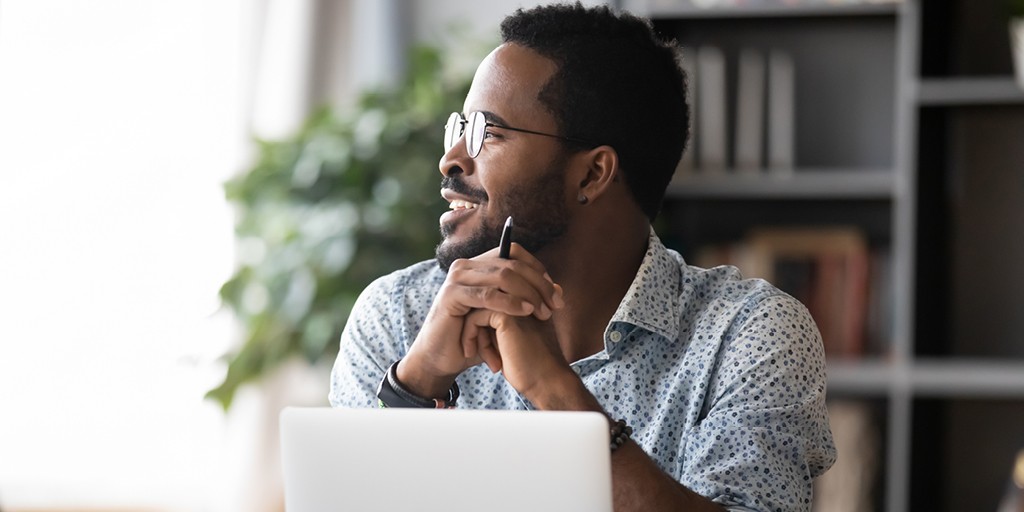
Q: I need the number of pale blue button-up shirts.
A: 1